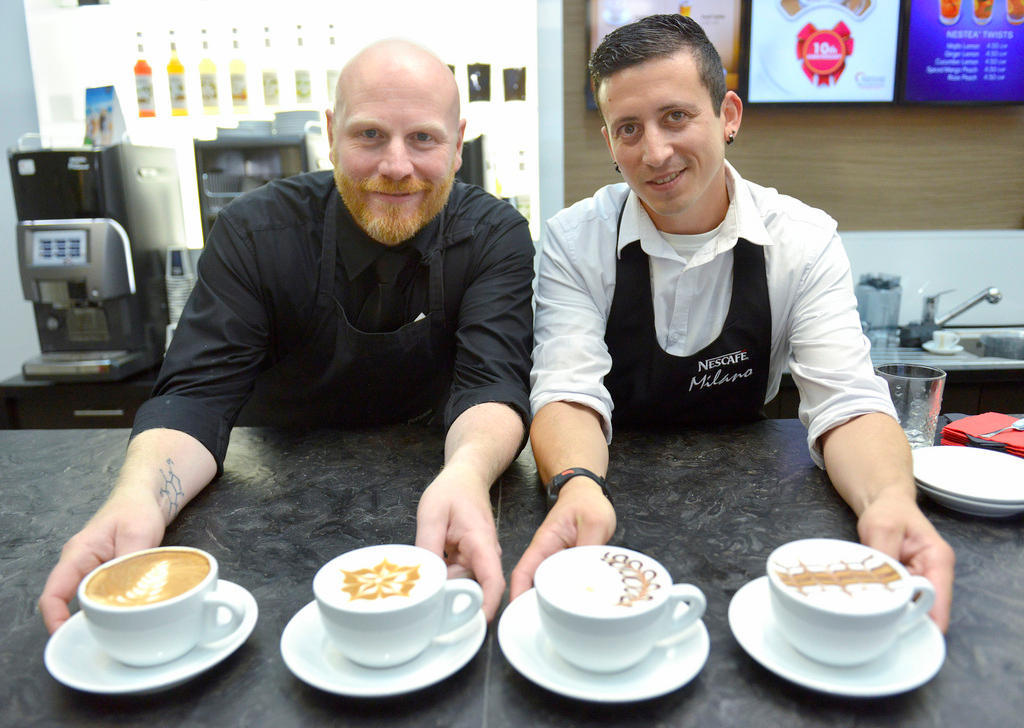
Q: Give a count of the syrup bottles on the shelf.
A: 7